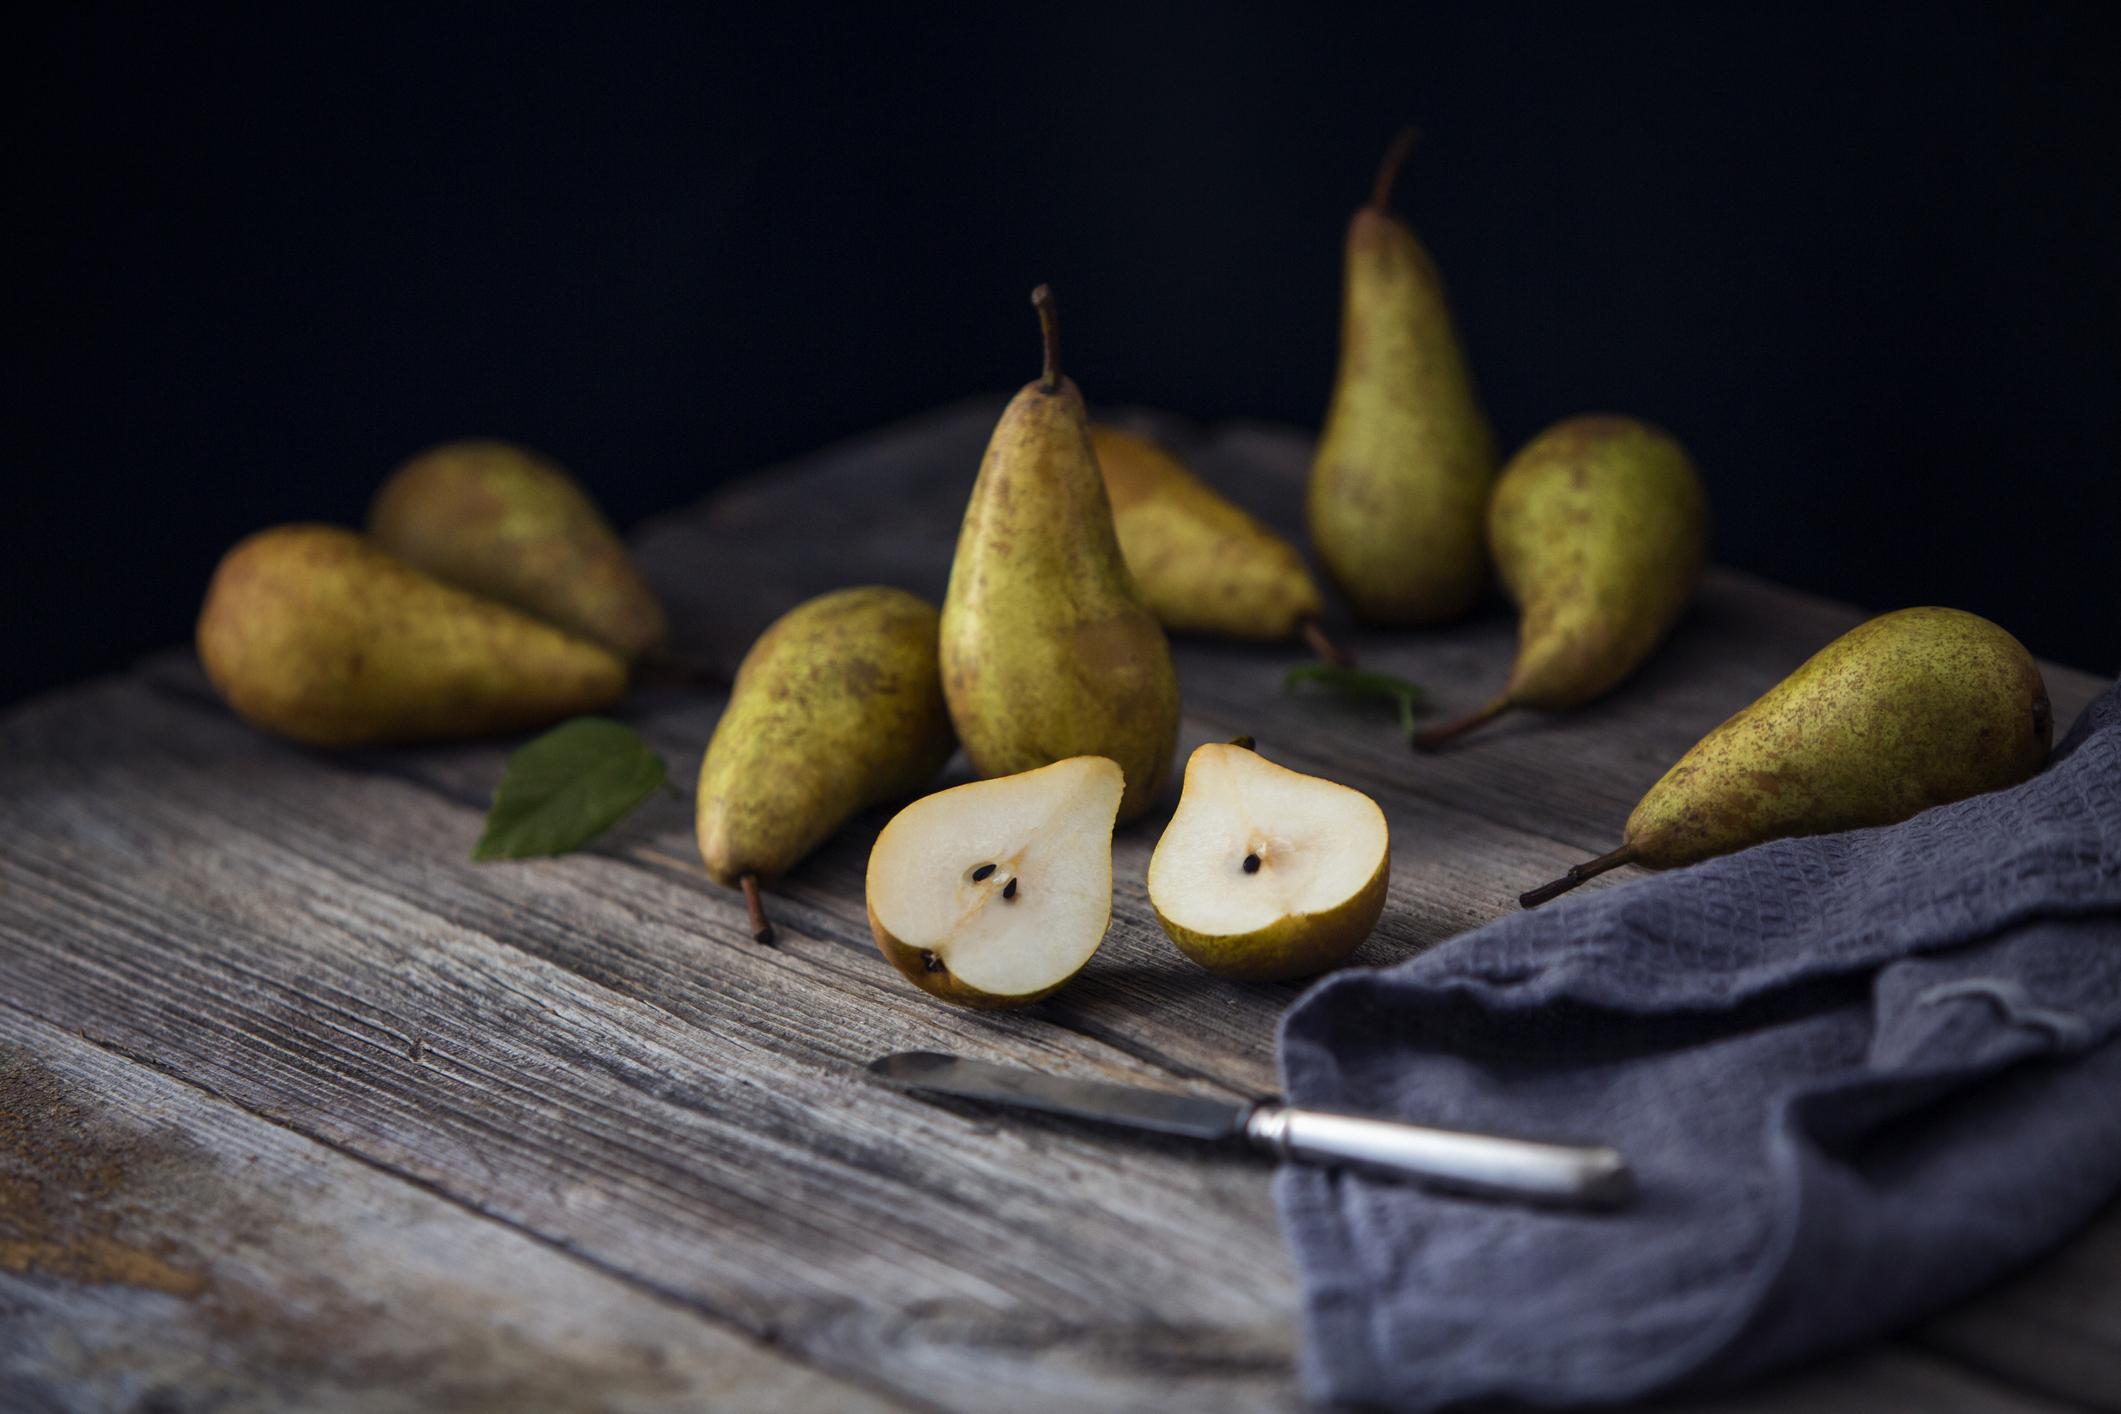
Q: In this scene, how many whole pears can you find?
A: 8